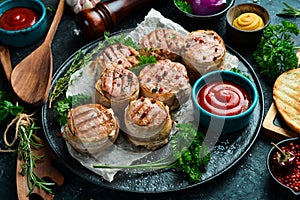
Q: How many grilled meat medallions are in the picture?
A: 7